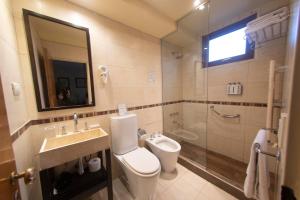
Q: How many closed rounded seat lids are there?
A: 1